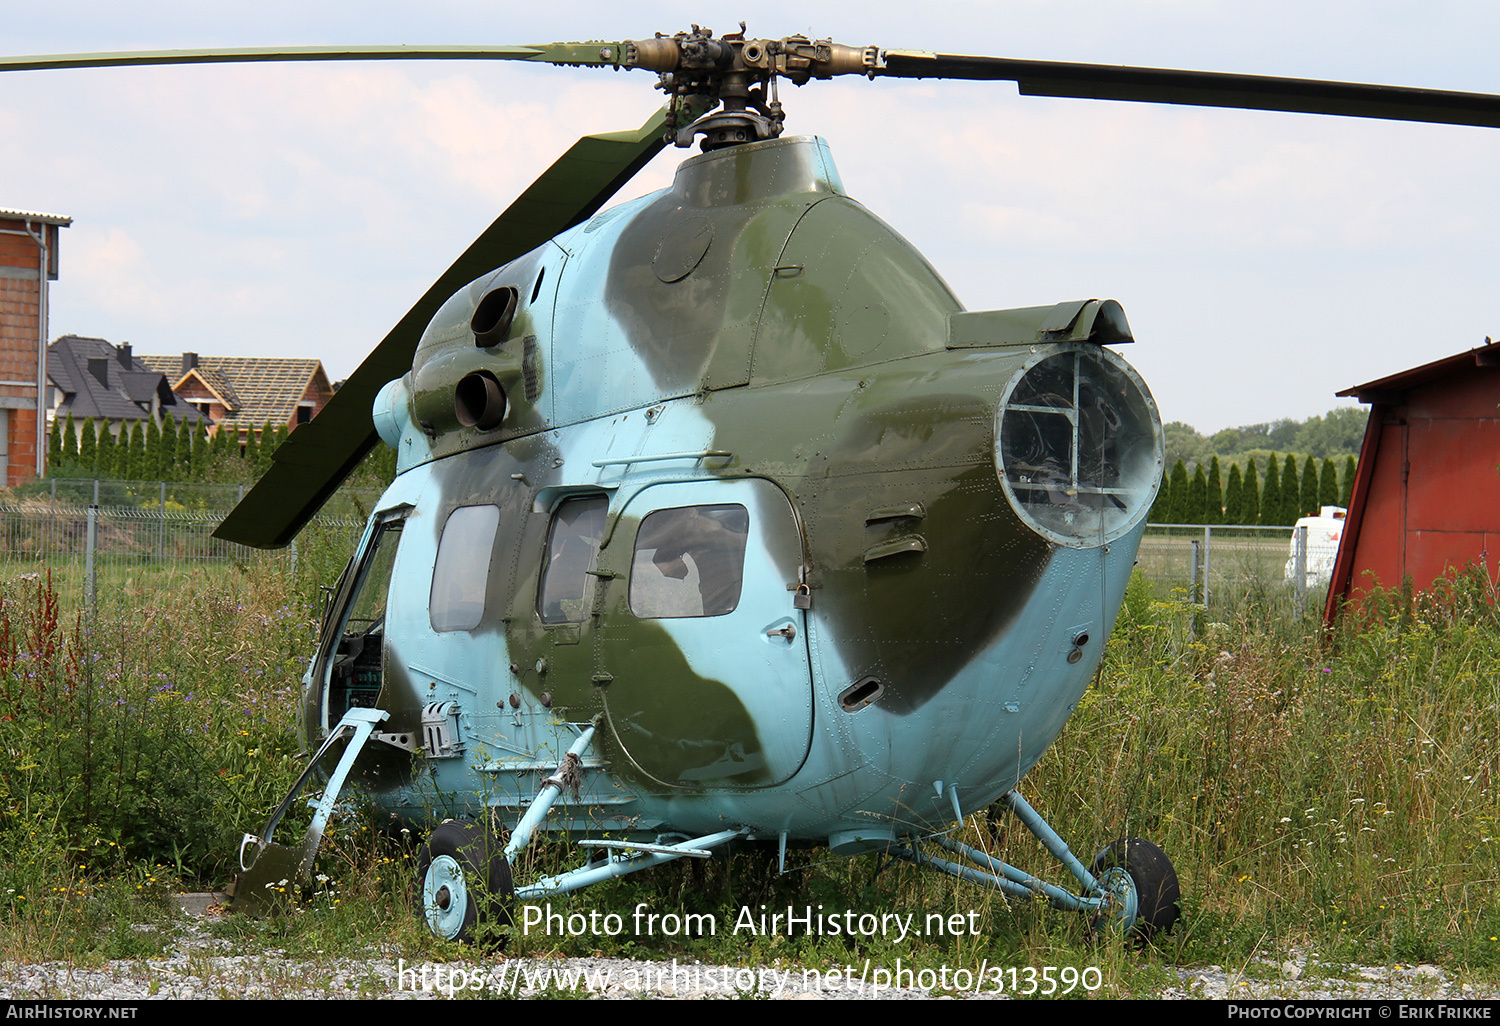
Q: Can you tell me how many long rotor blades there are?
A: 3